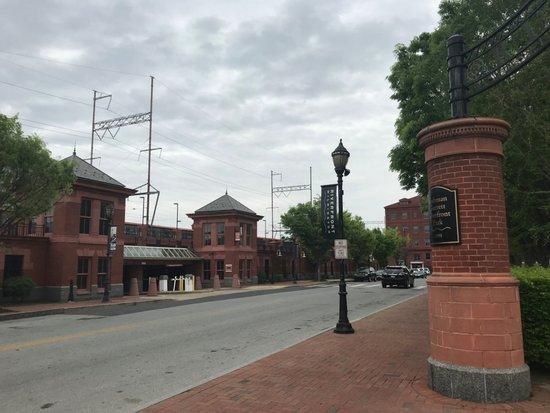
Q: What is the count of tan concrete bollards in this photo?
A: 5